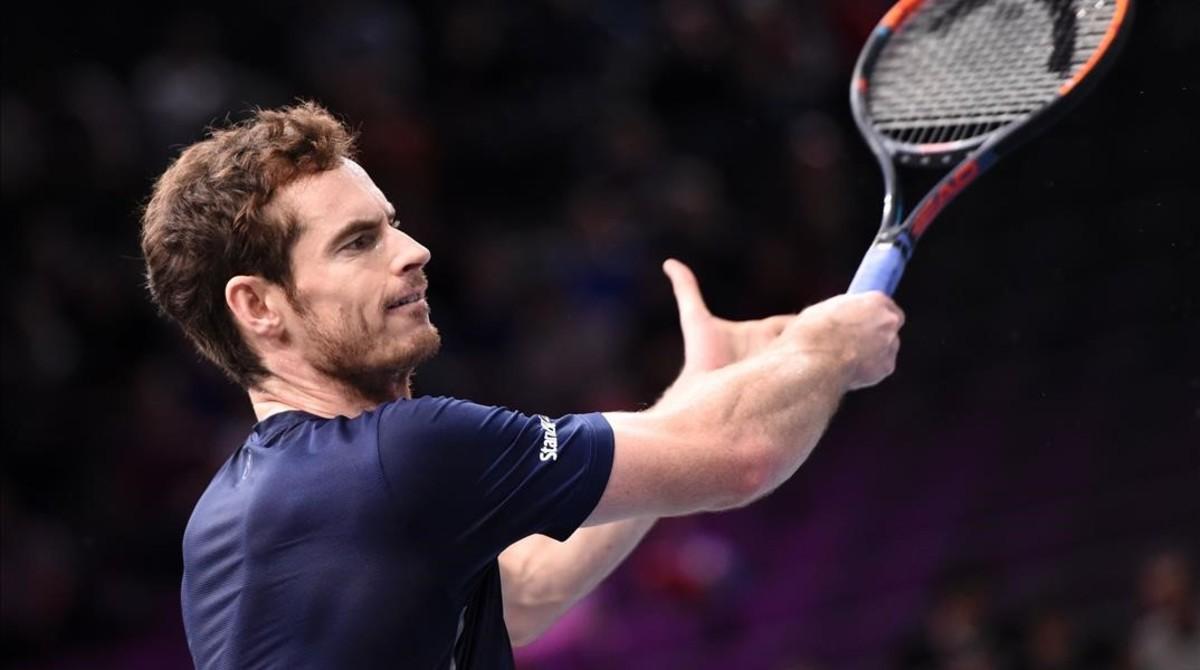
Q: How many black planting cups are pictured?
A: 0